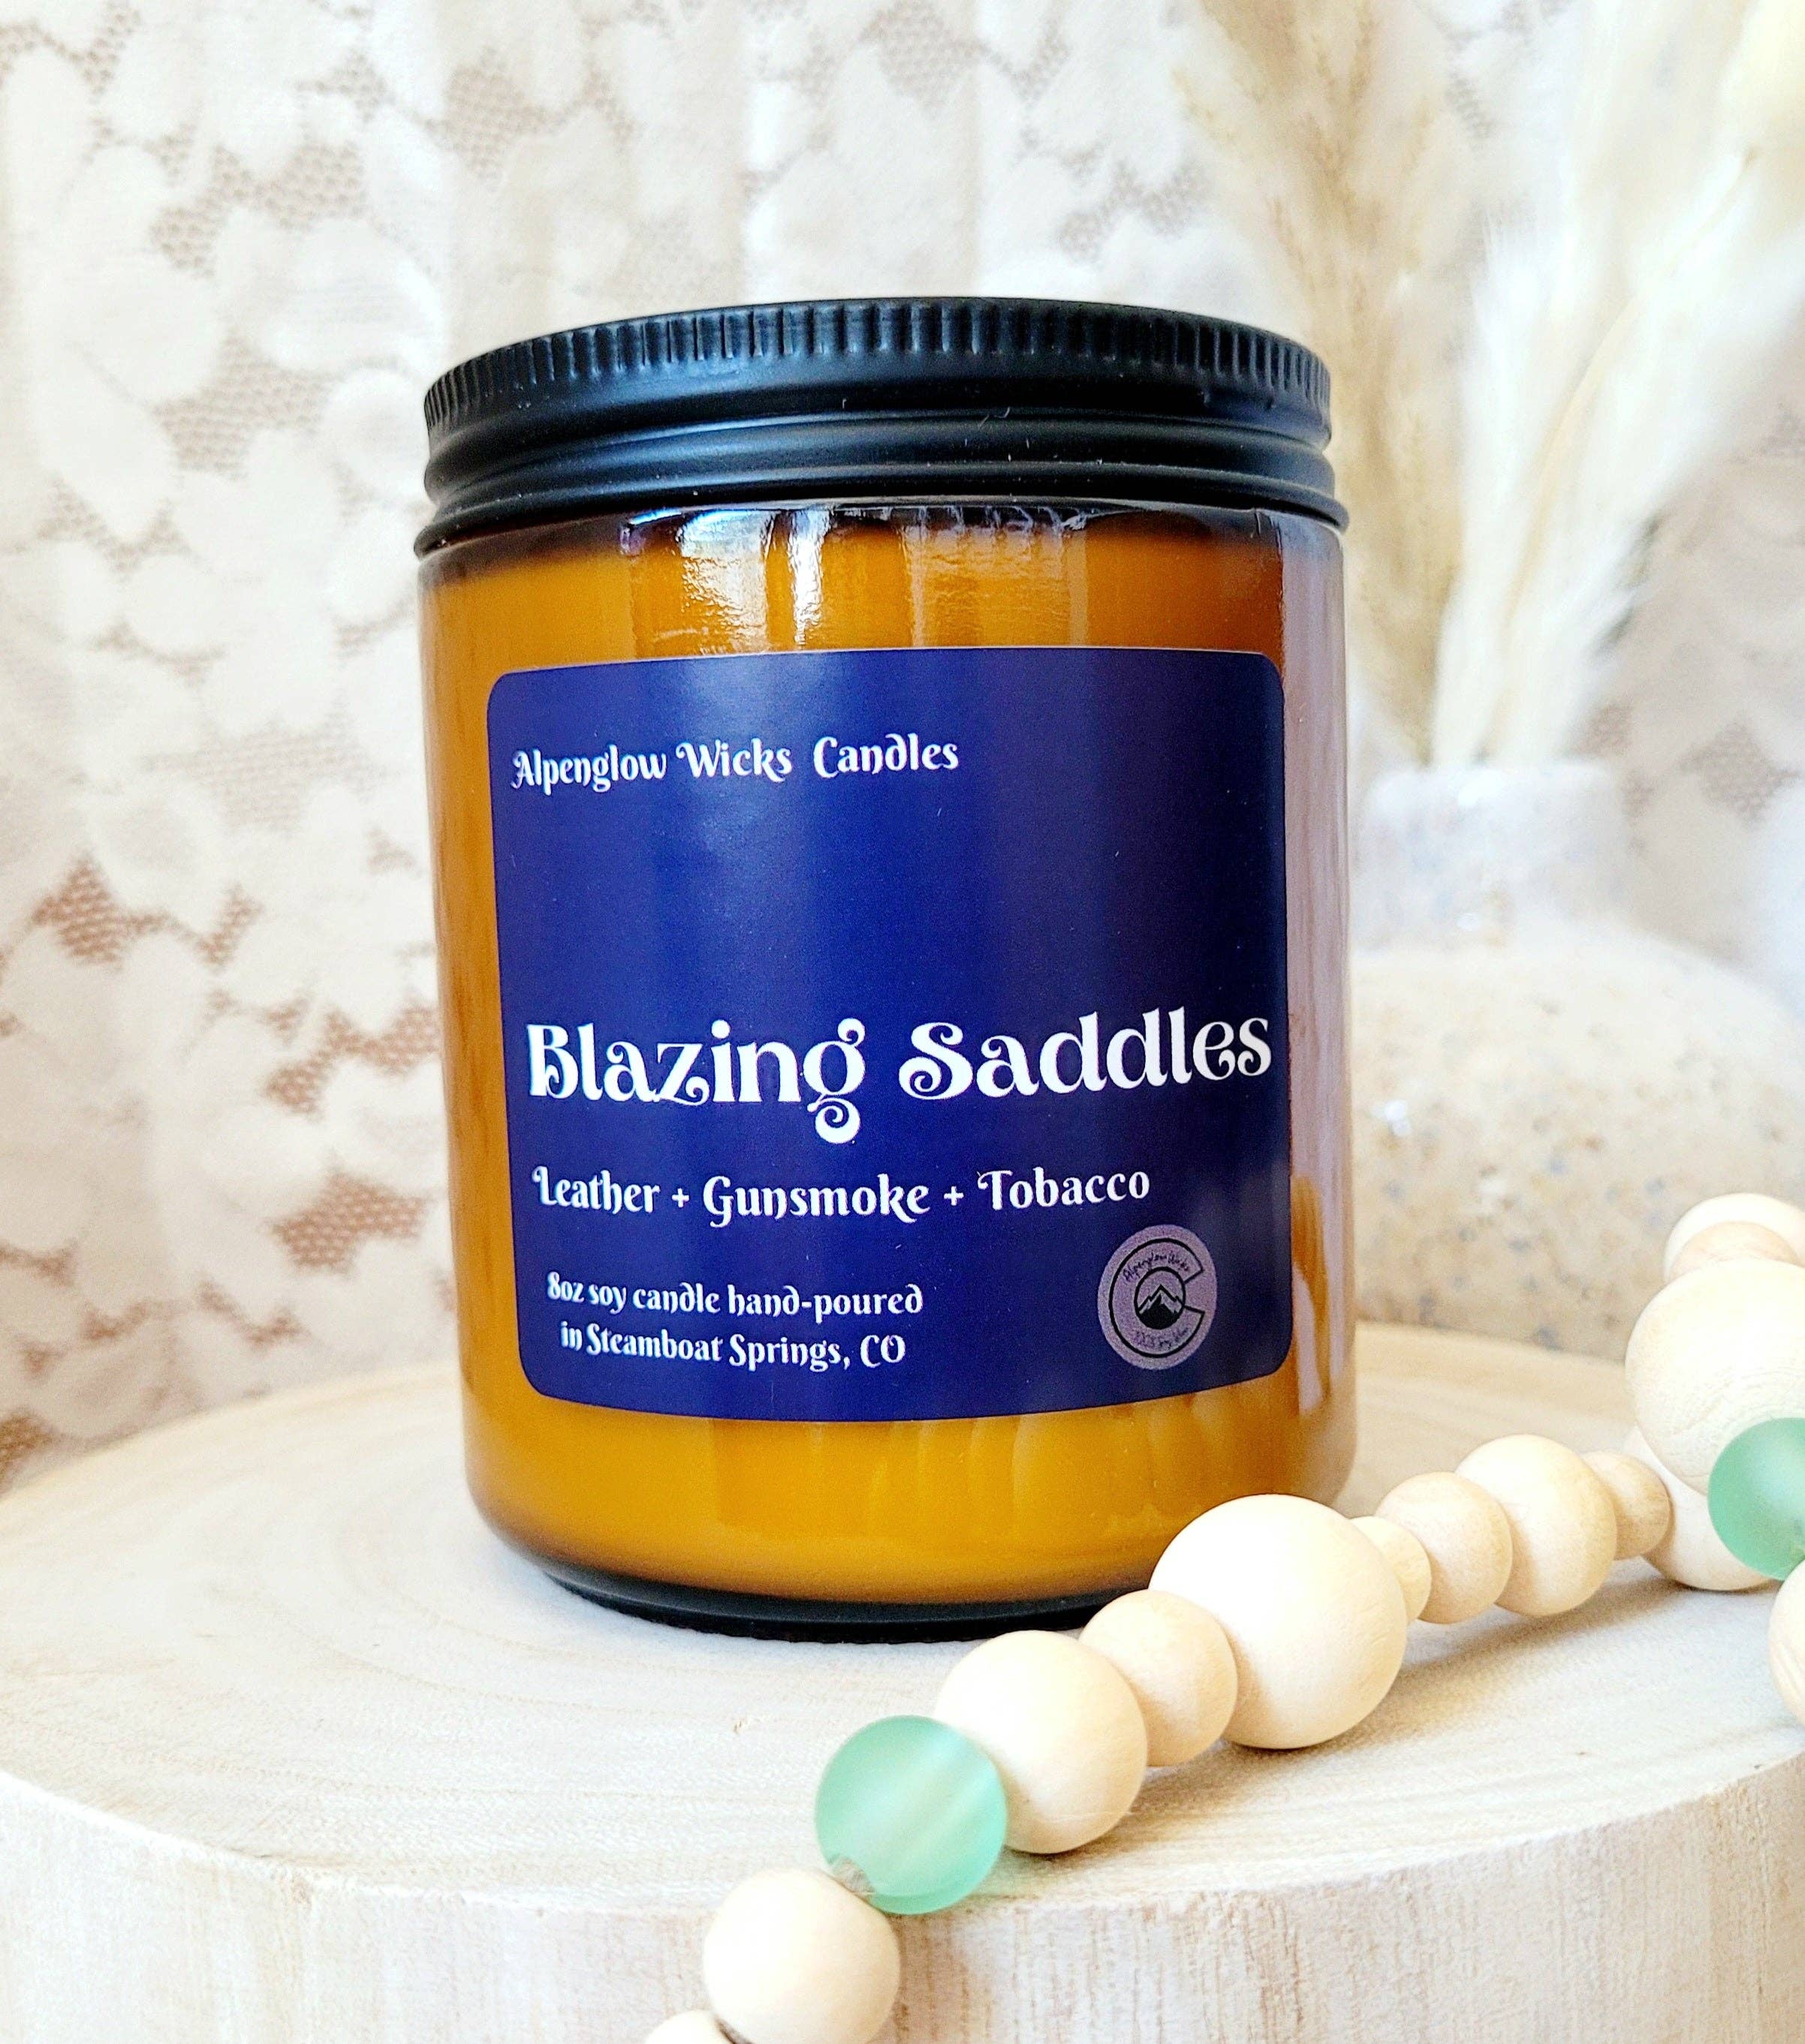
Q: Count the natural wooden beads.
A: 14